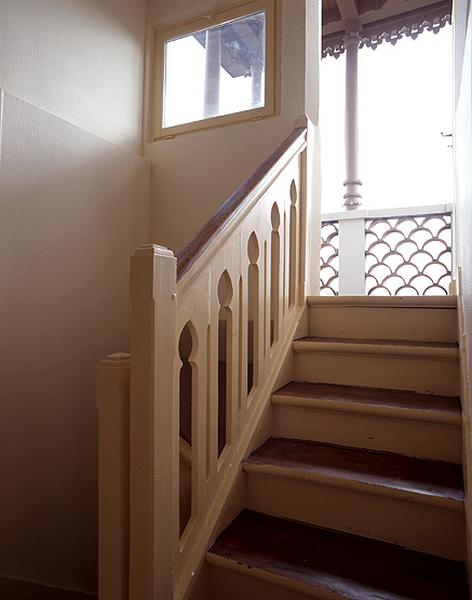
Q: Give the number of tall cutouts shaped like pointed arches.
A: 5